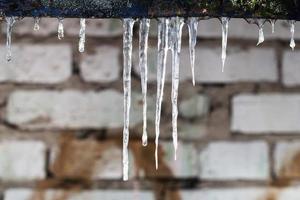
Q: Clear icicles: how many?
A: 13